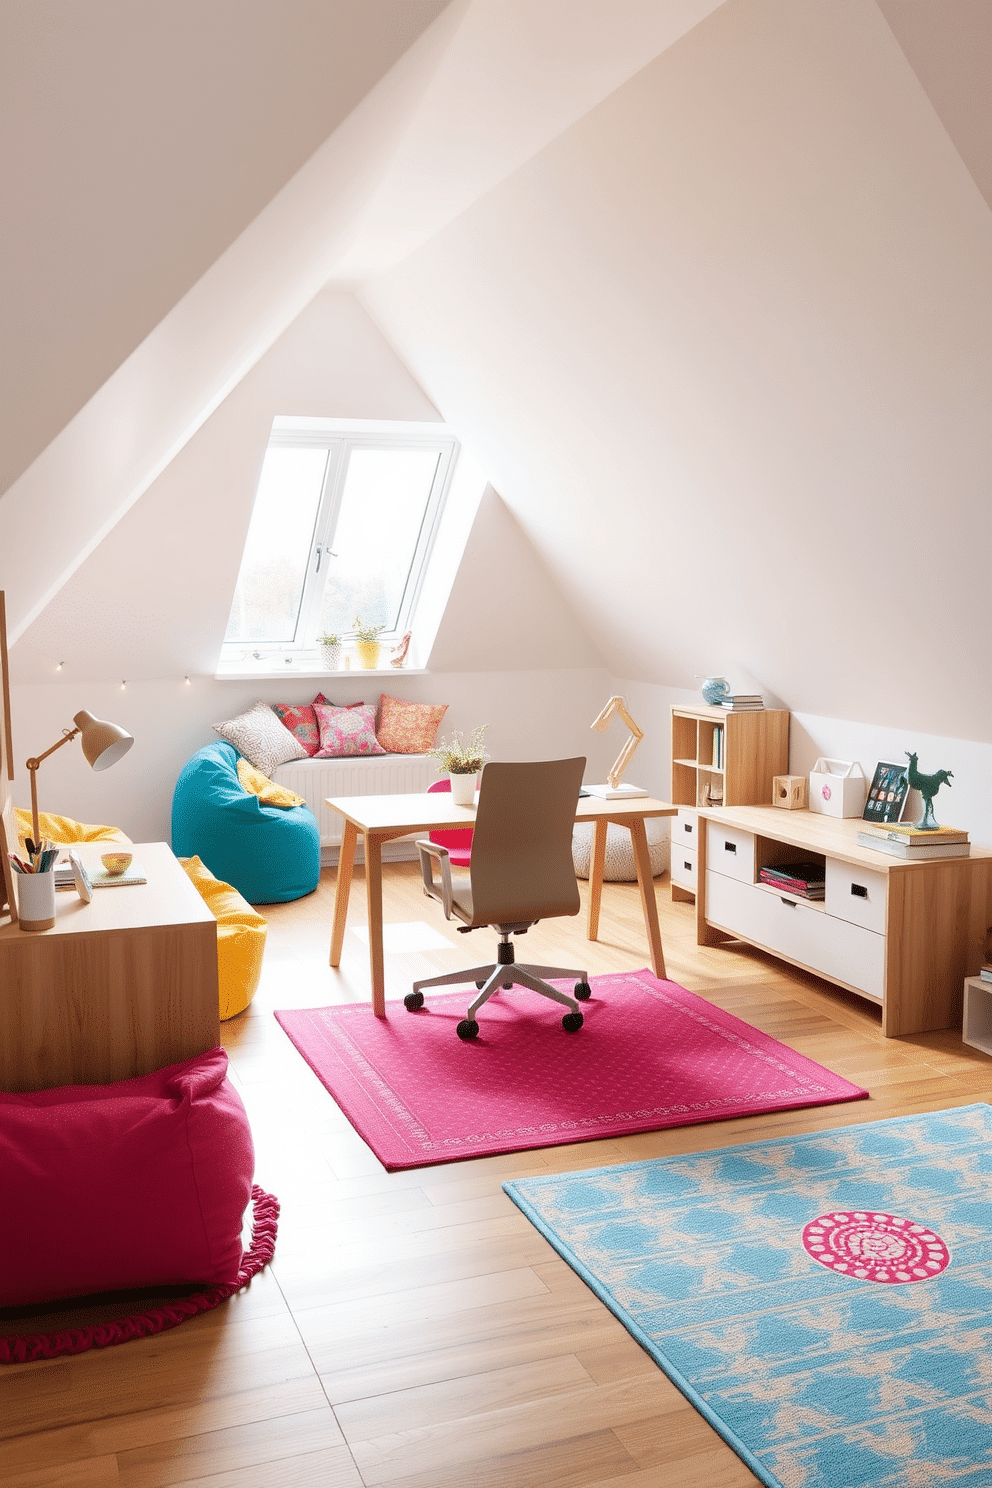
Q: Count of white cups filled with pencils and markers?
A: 1